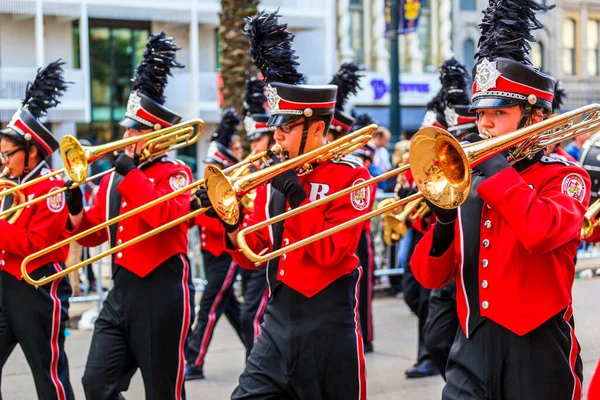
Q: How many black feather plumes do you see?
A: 11